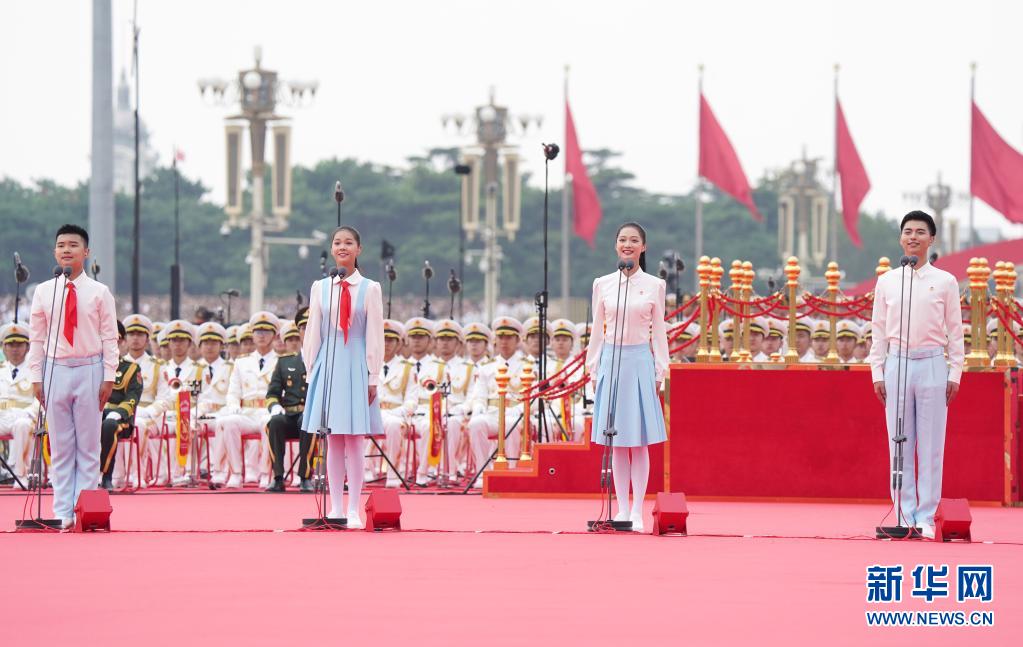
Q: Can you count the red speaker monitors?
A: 4